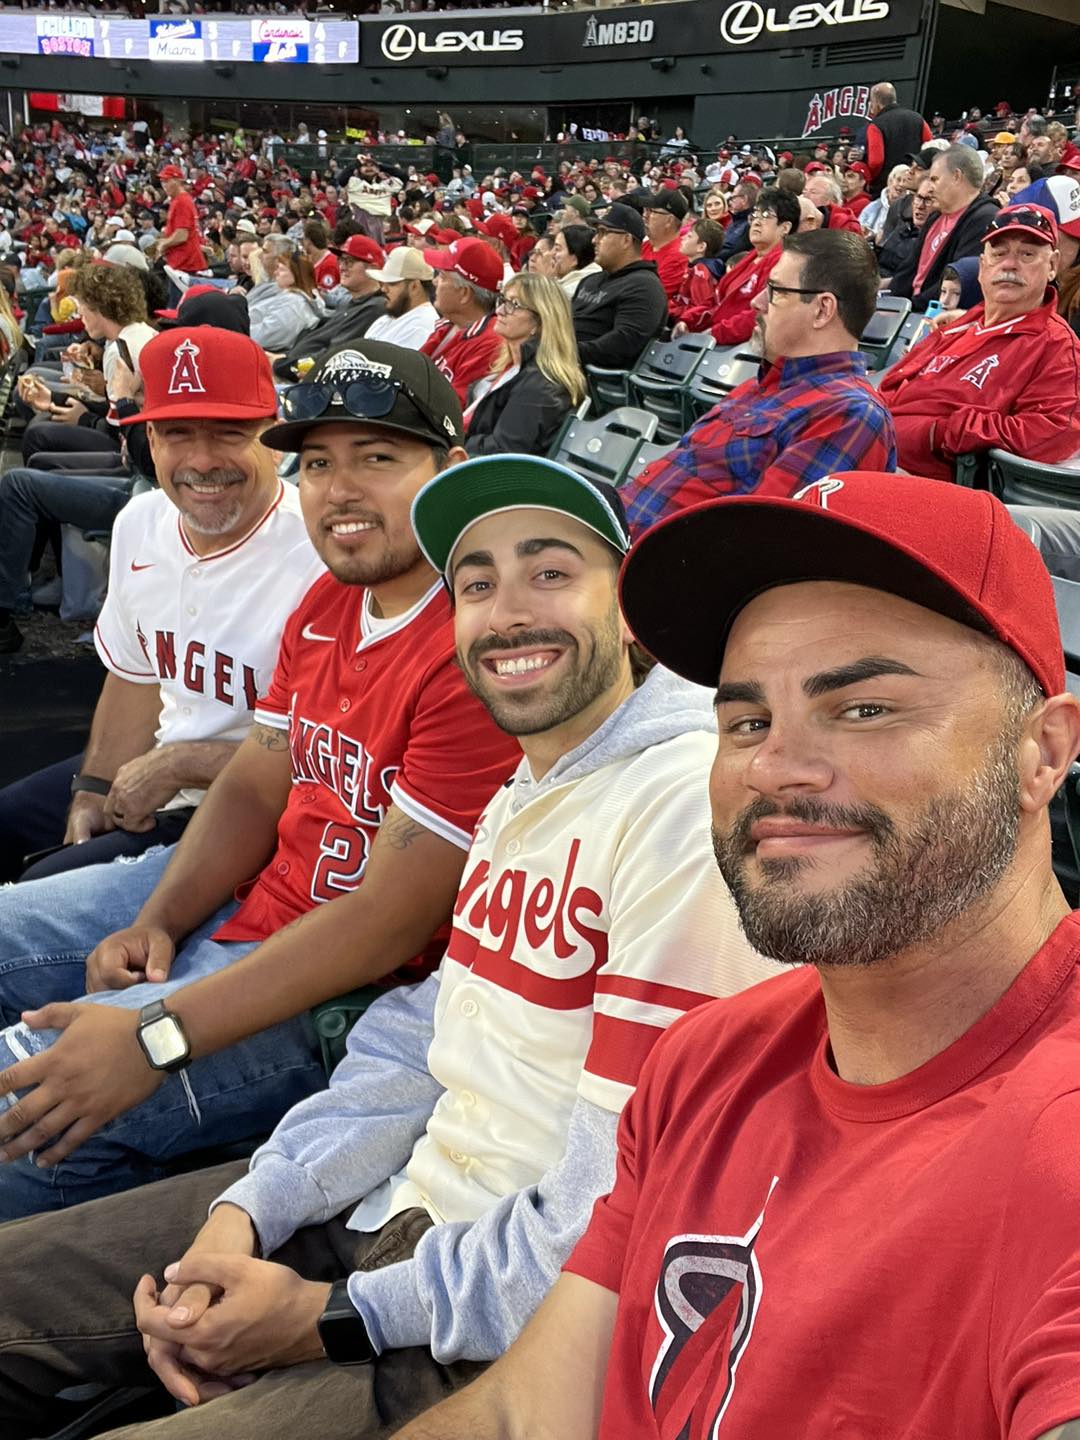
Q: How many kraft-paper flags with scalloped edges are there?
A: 0